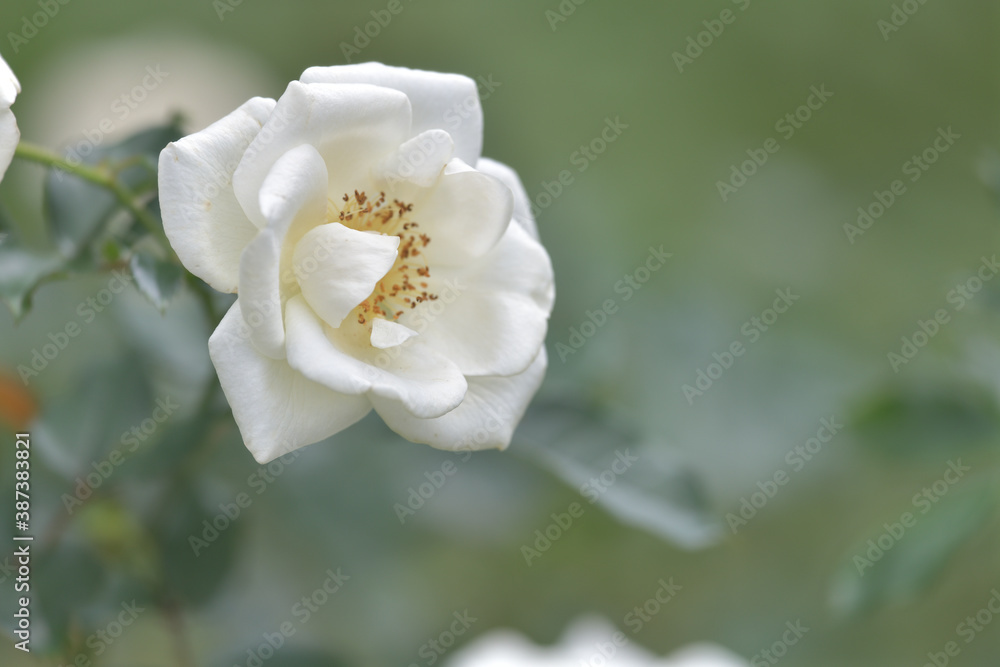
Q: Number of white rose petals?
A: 13